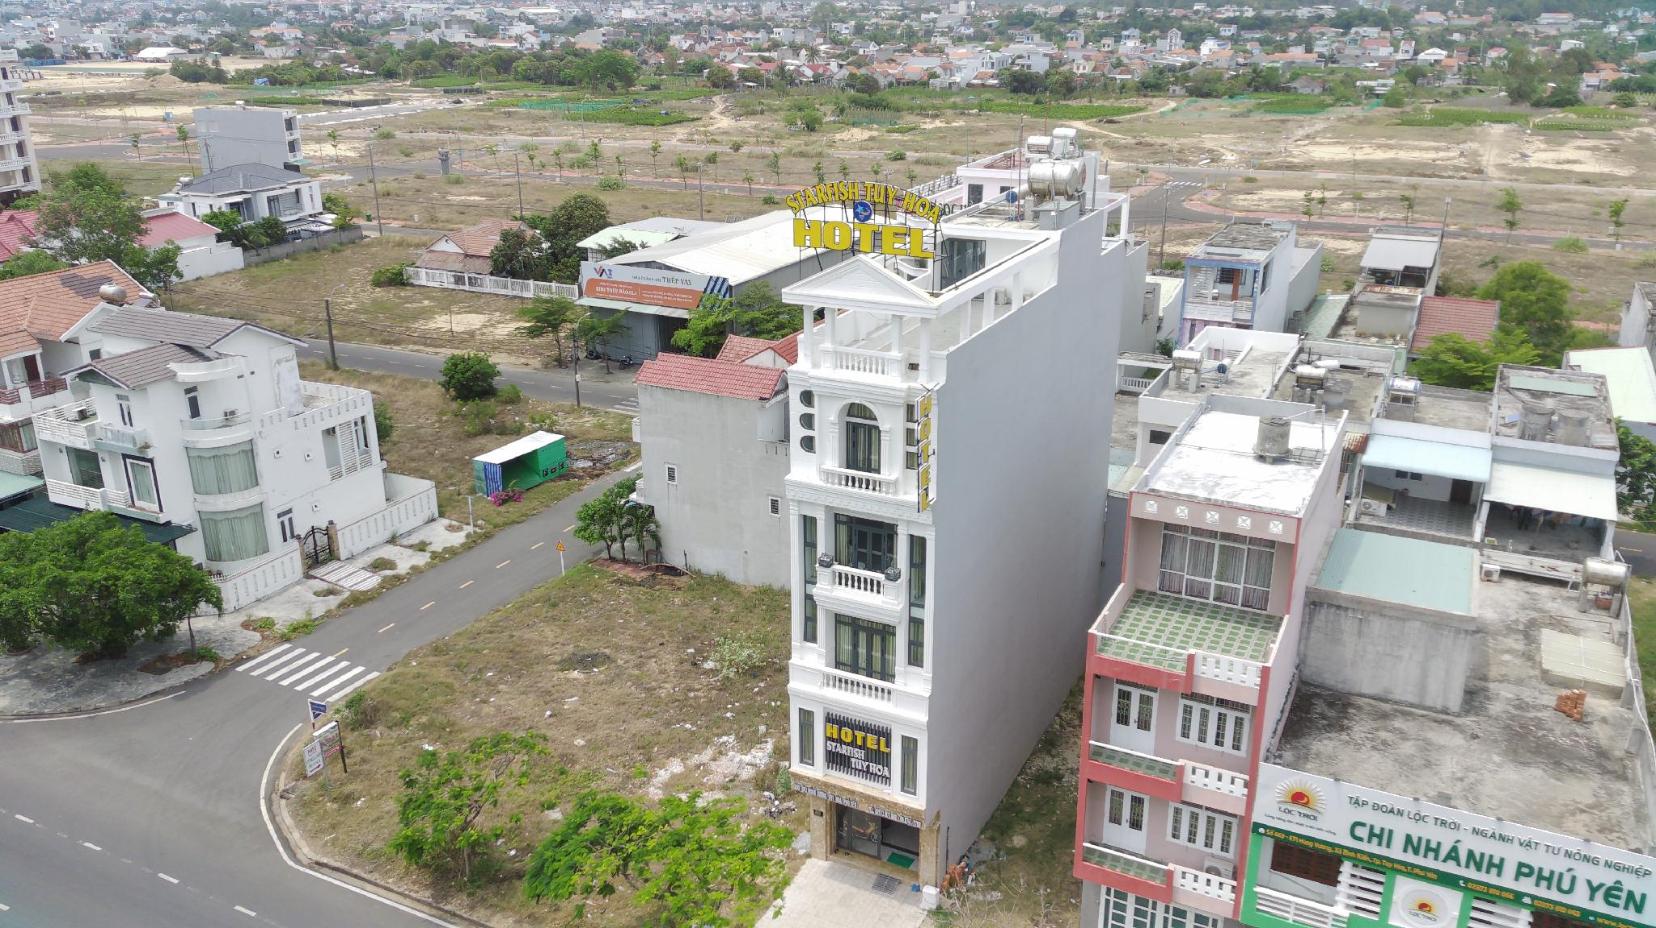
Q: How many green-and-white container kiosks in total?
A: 1